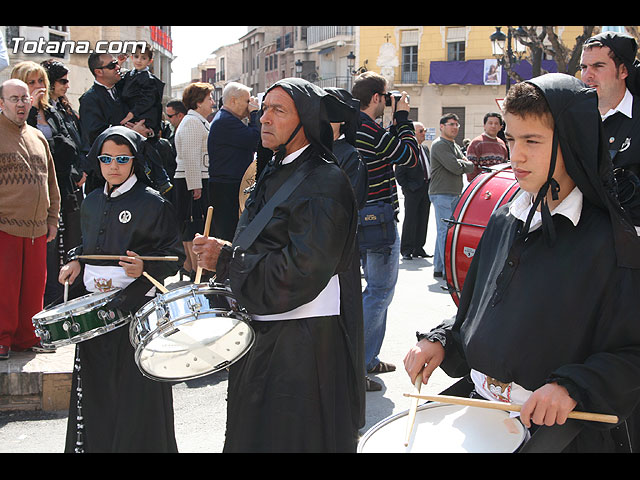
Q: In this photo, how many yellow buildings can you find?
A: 1